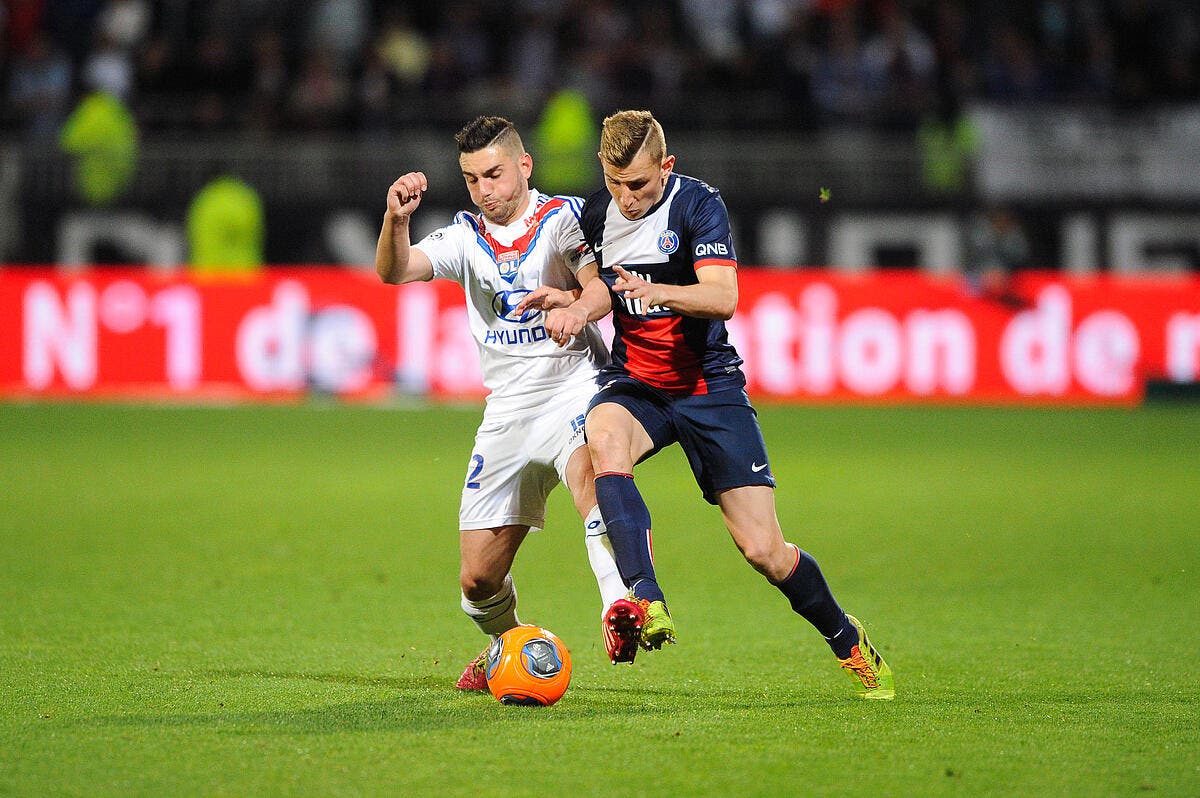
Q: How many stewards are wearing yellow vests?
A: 4